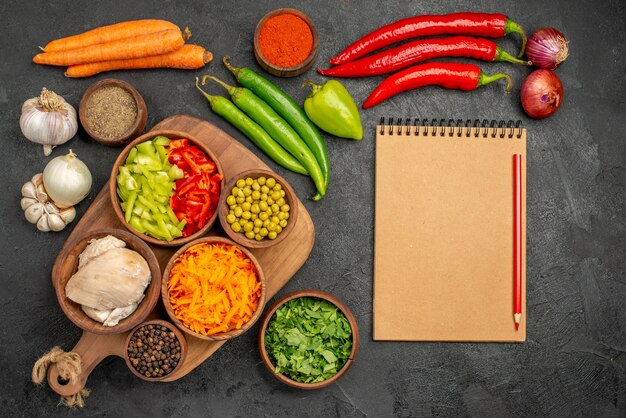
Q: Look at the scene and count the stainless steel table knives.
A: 0